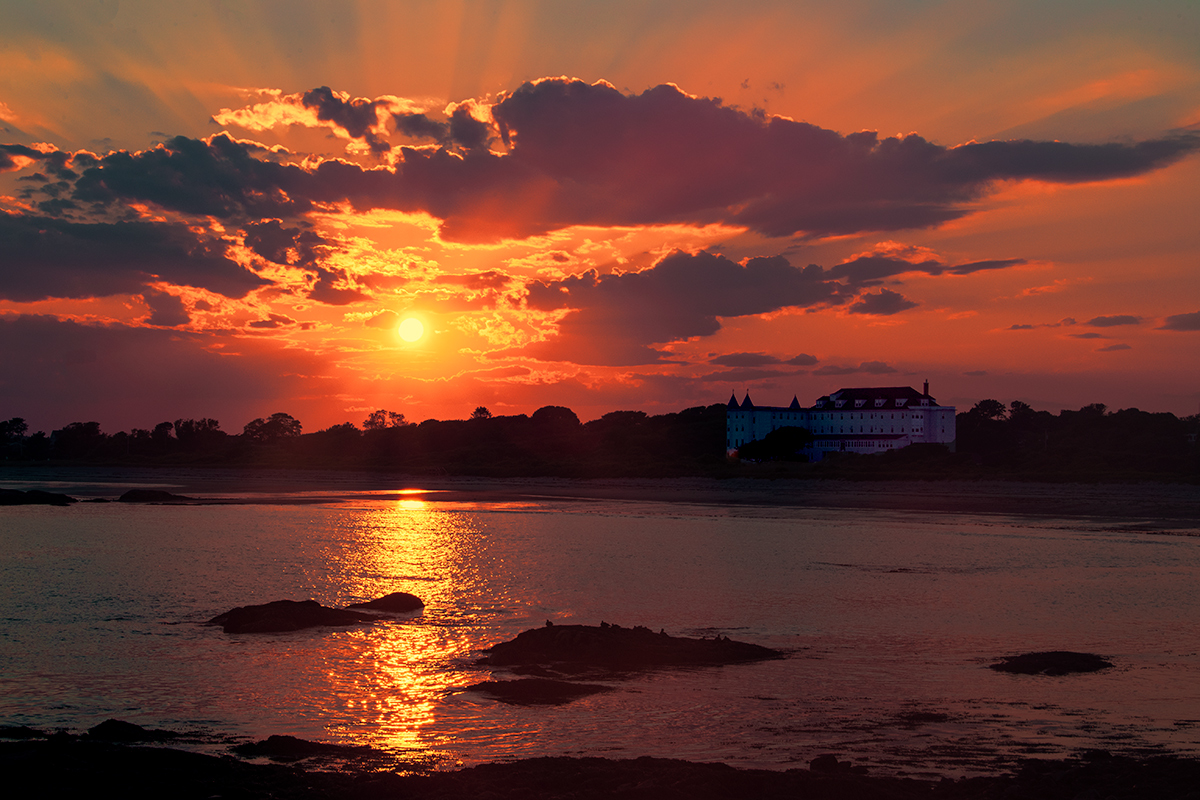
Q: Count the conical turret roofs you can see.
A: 3